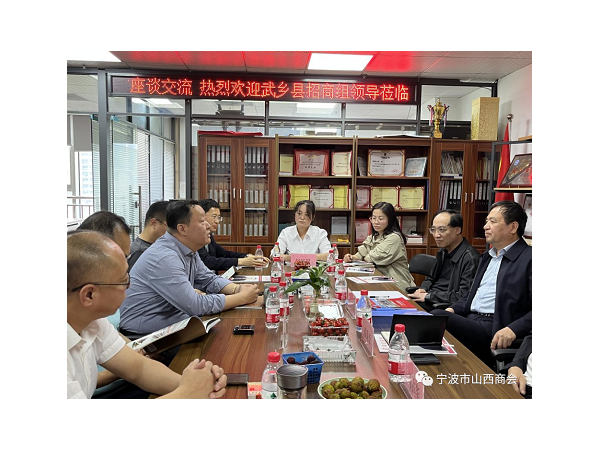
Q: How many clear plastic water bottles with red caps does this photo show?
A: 13